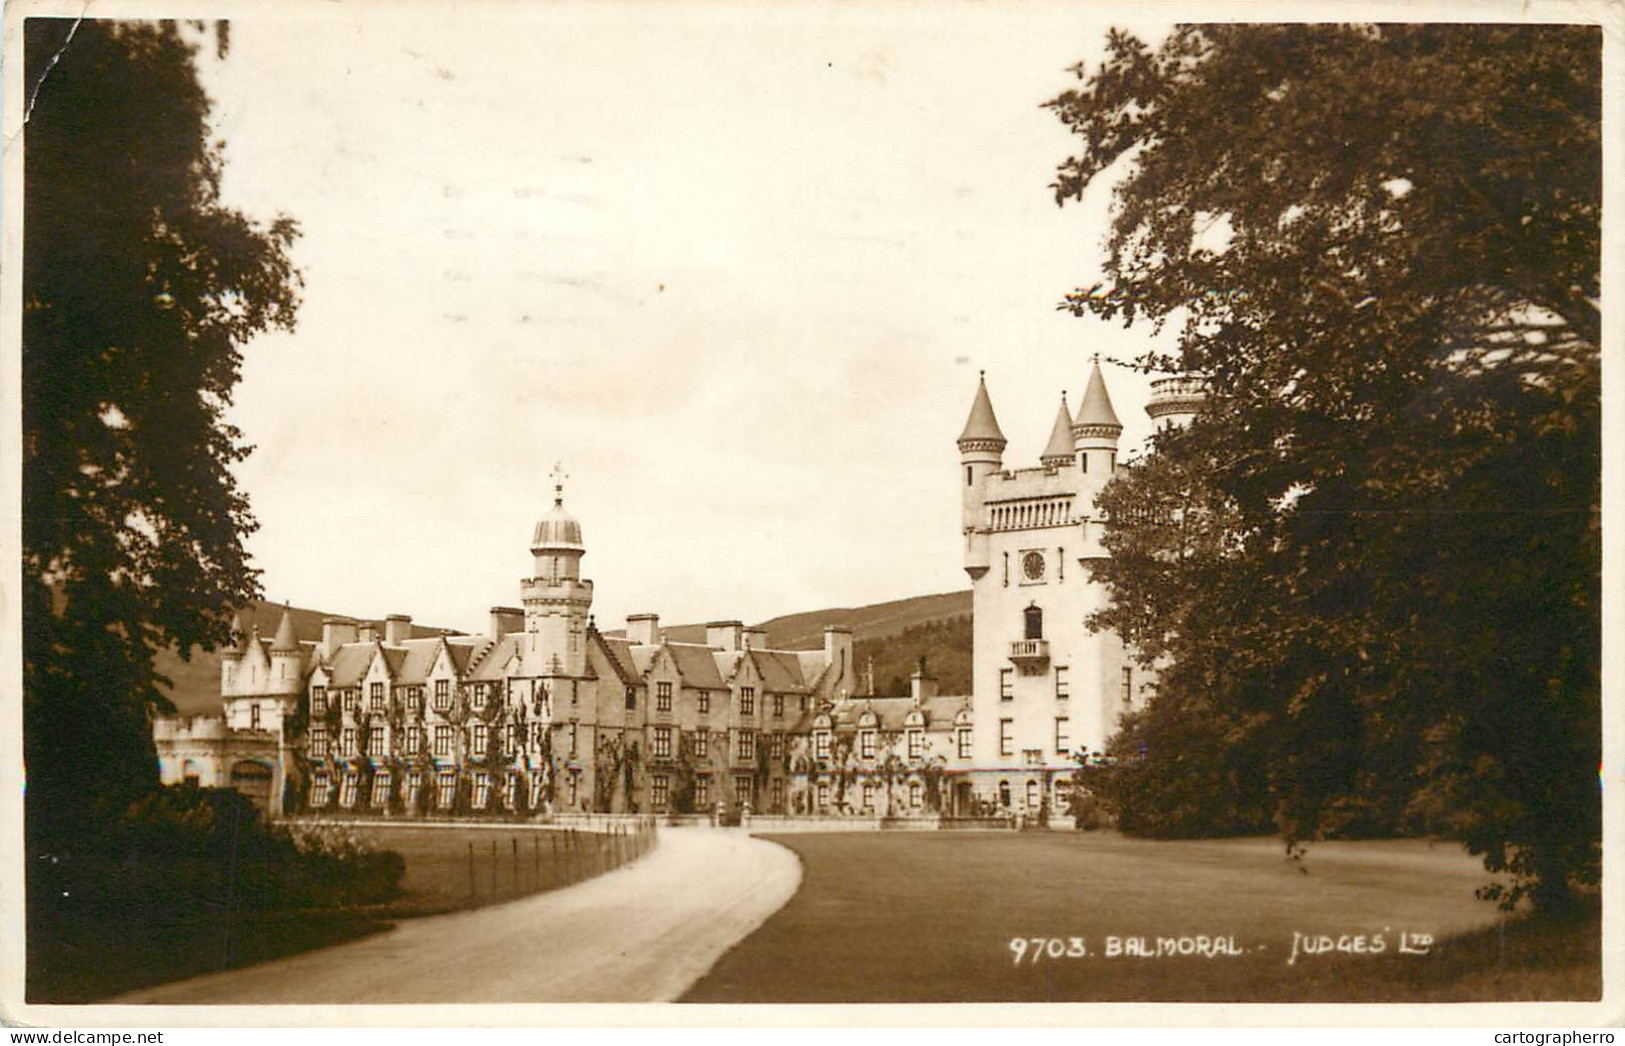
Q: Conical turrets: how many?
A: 5